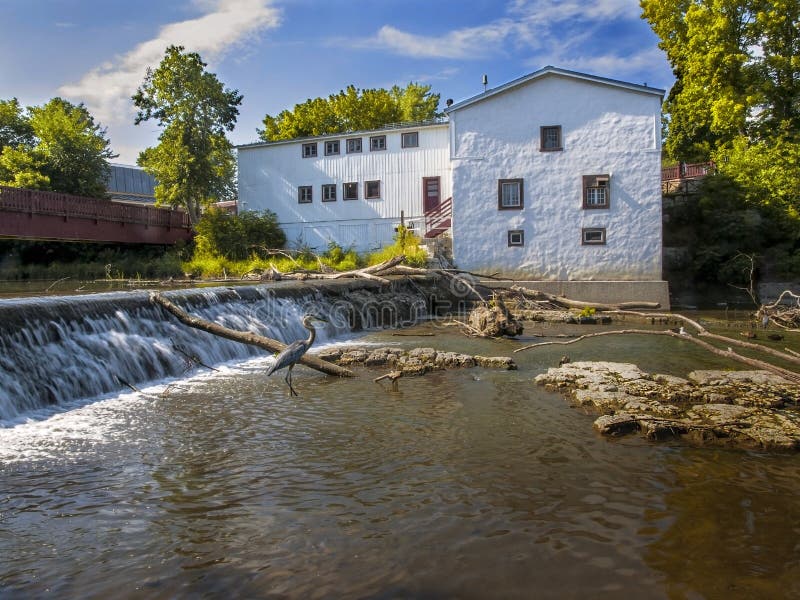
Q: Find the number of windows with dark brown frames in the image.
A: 14